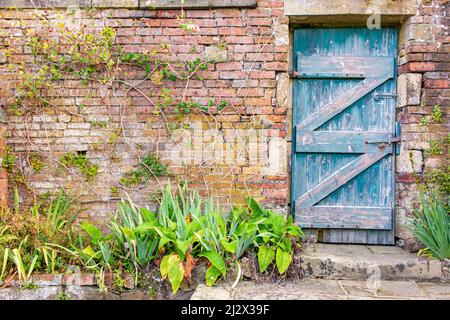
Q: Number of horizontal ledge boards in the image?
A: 3